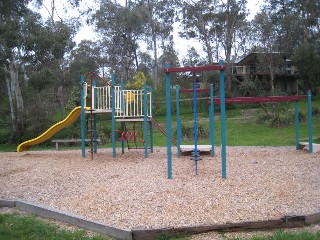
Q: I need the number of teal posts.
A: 12